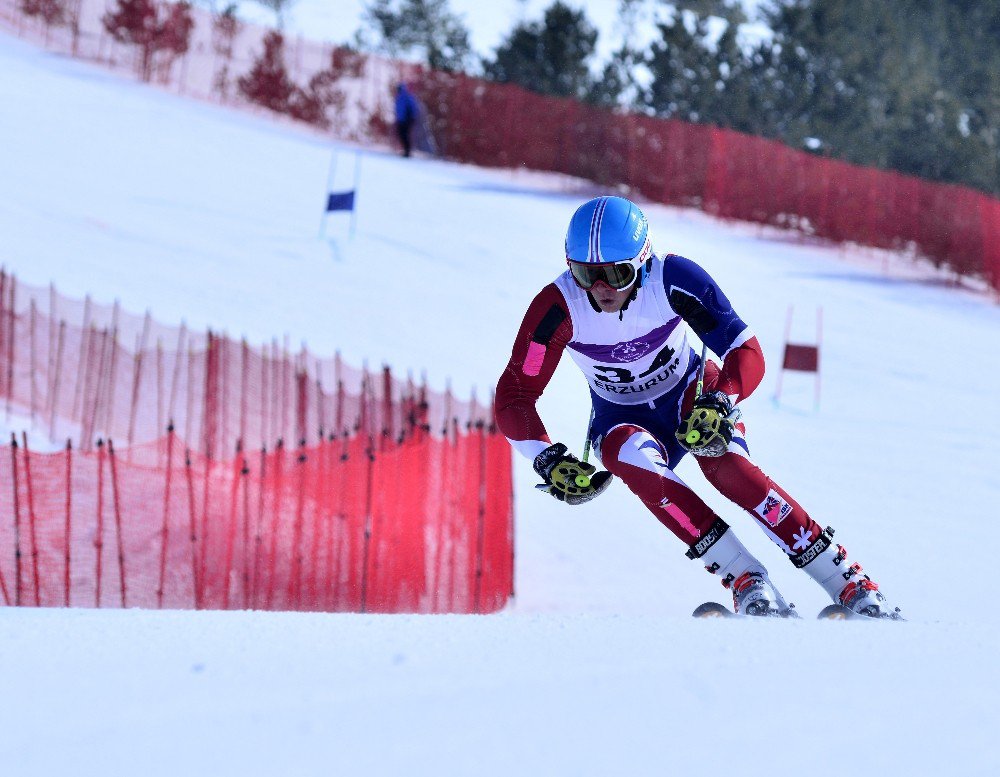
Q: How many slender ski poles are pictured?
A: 2